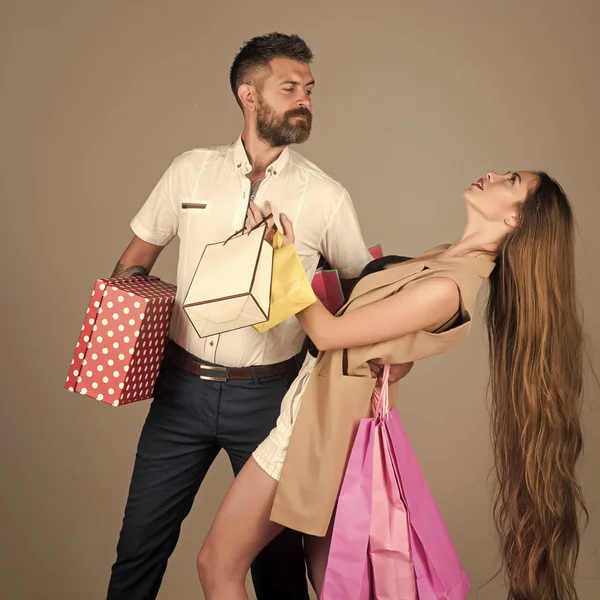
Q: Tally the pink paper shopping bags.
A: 3